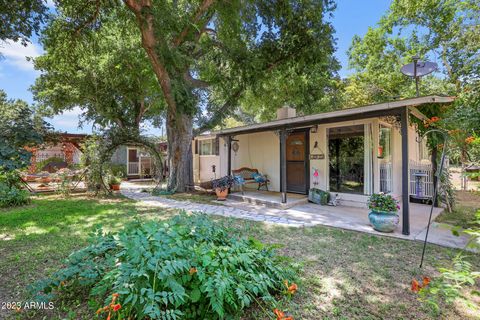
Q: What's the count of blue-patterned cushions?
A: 2